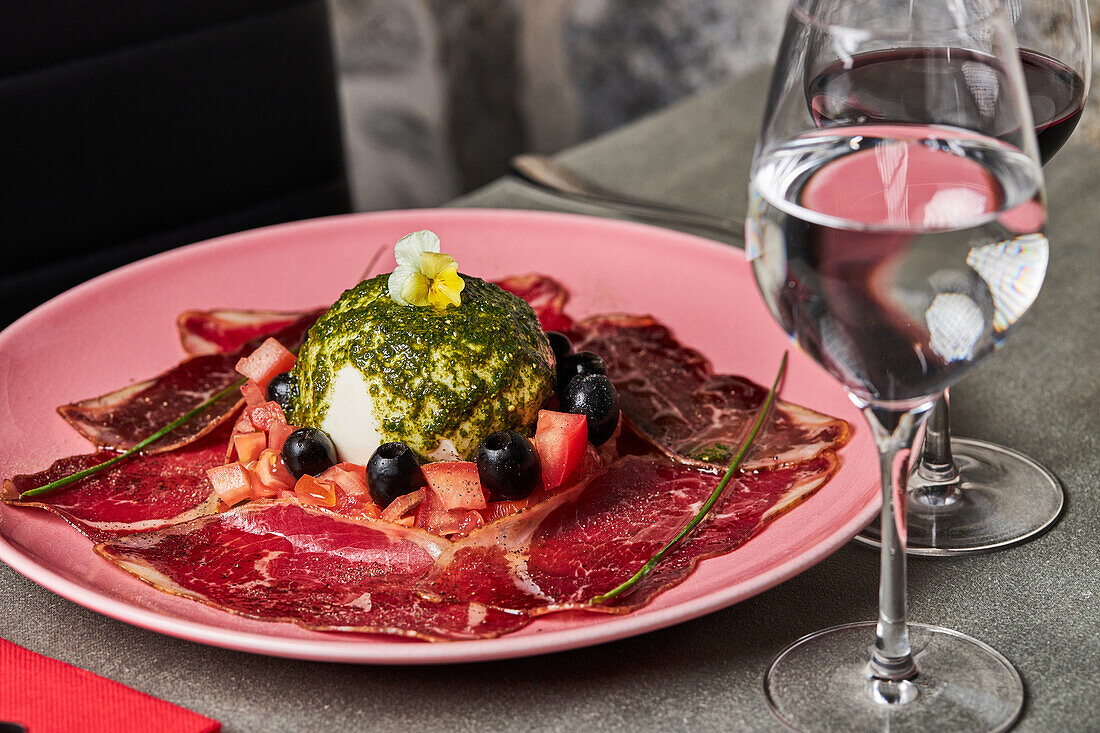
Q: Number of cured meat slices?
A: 7